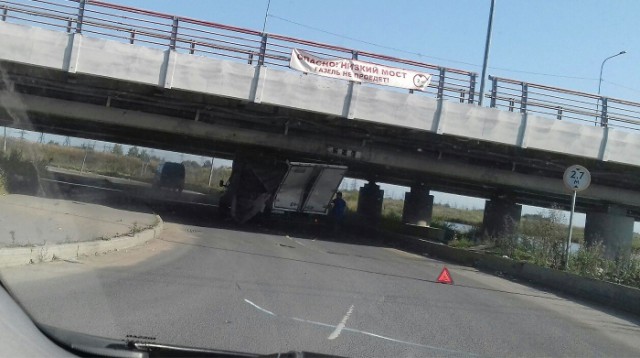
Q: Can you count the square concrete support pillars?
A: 4